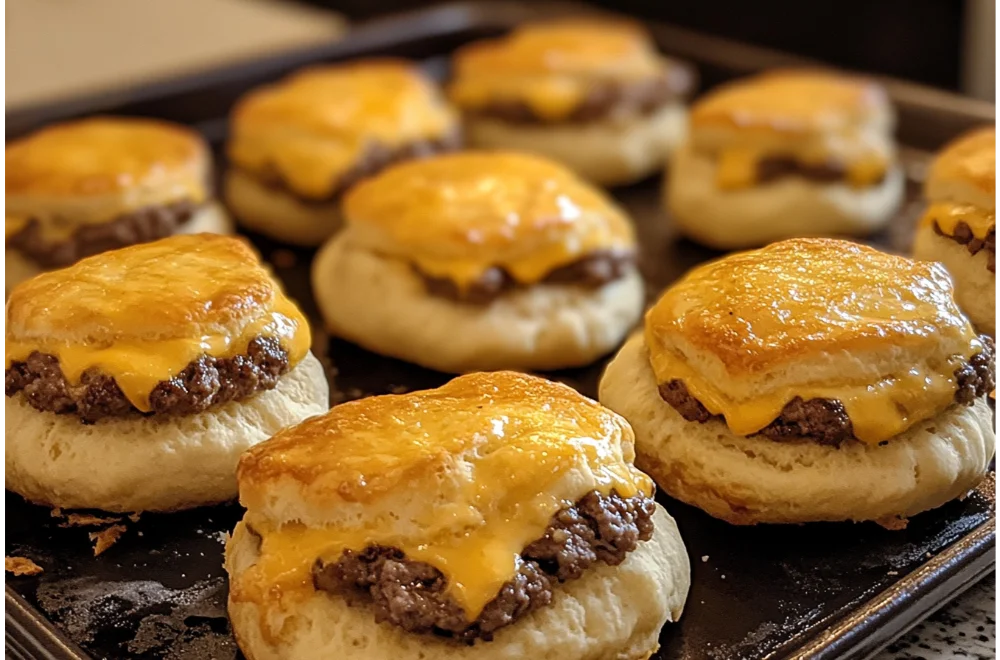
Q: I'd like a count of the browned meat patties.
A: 9